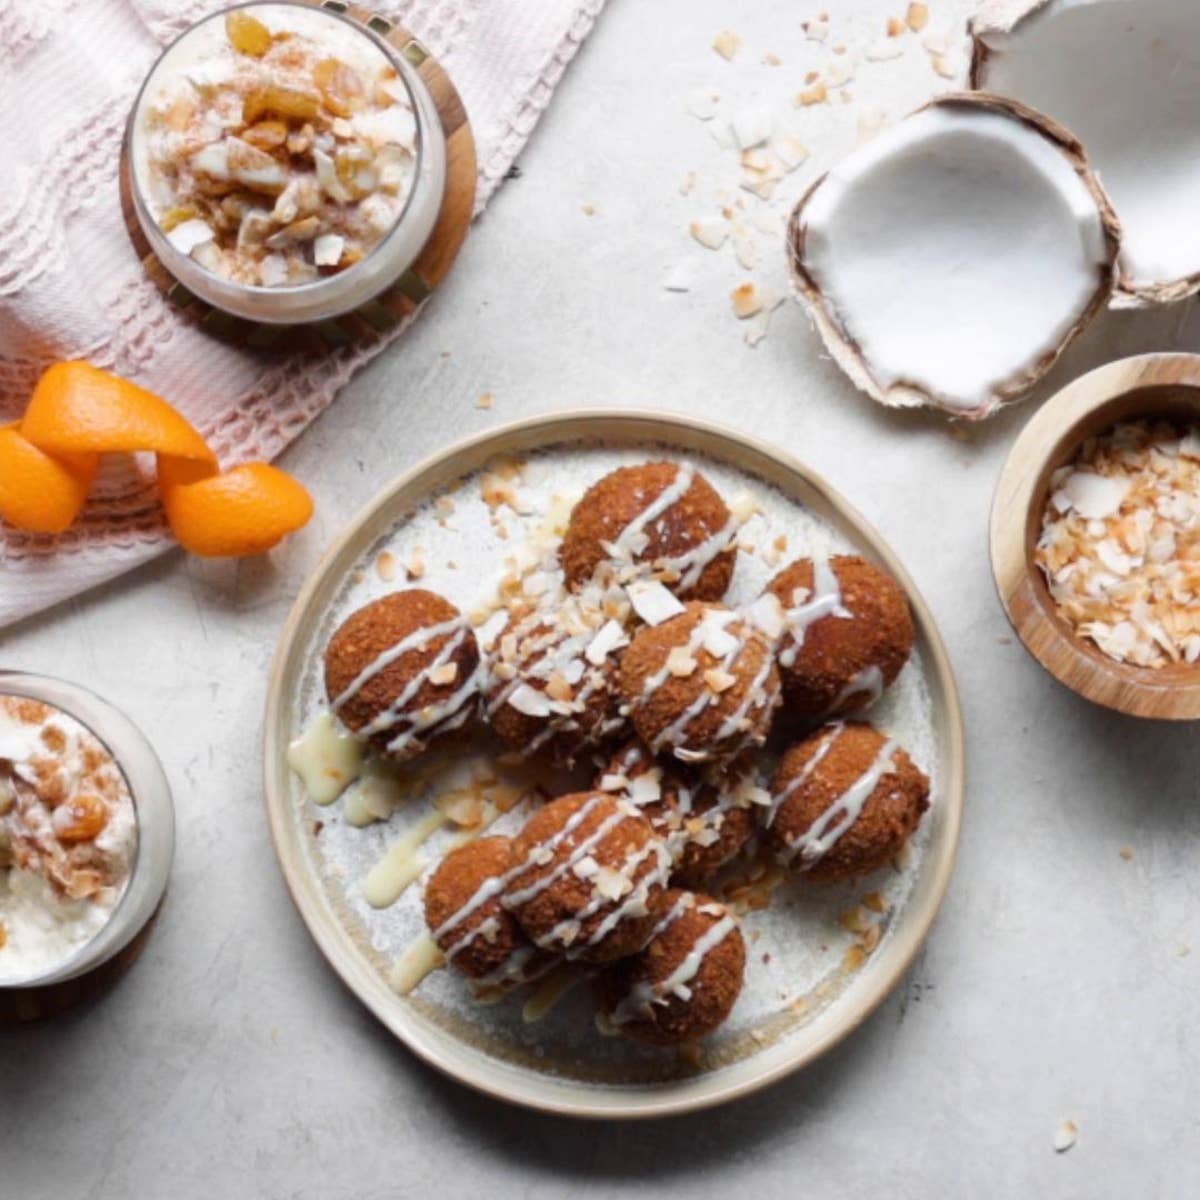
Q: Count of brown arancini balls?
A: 10